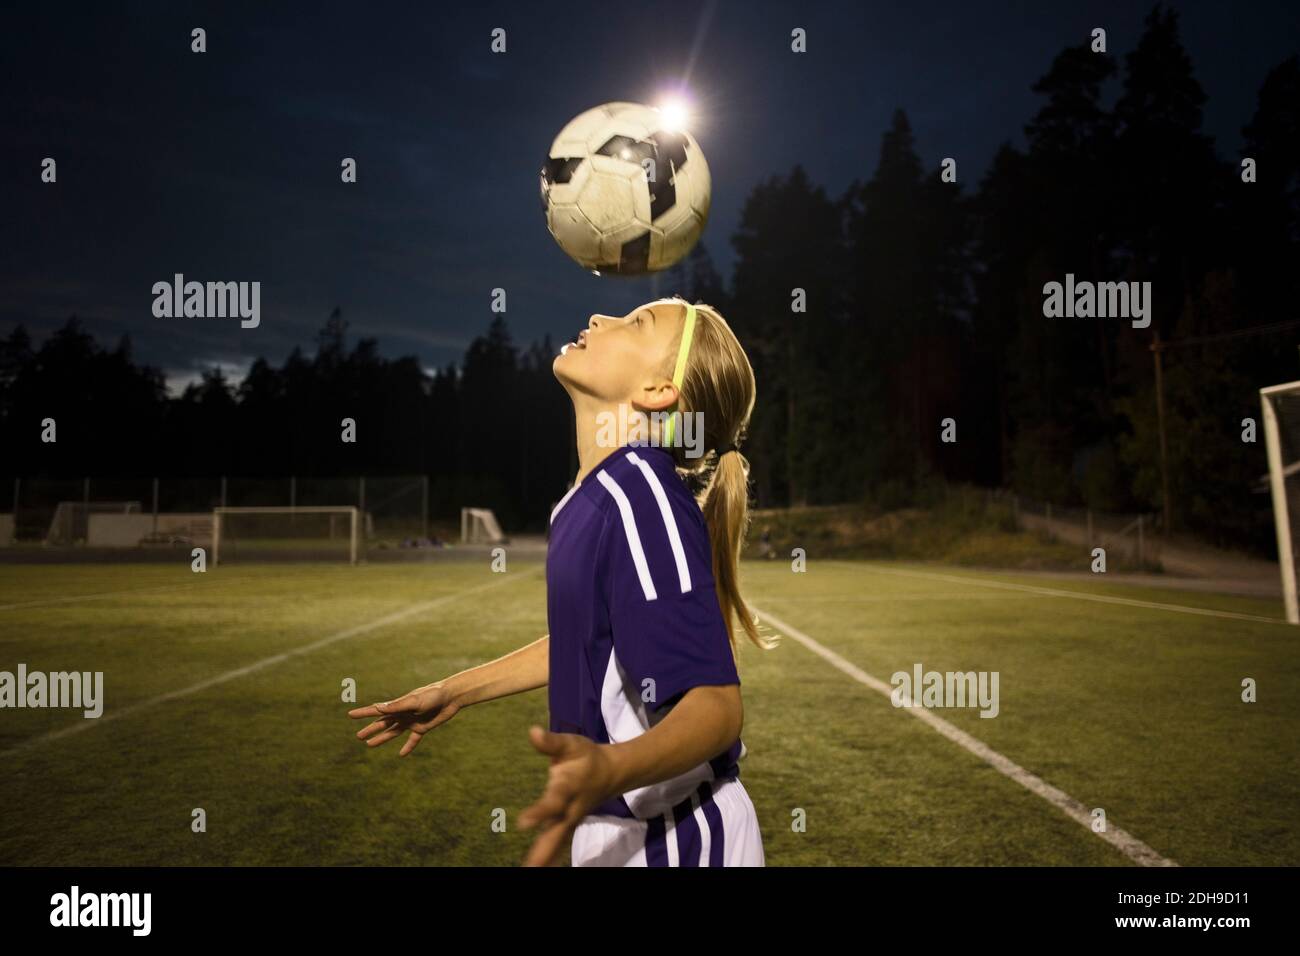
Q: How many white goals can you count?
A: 4